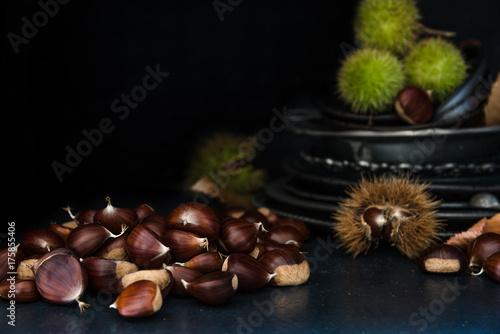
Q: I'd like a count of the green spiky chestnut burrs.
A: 4